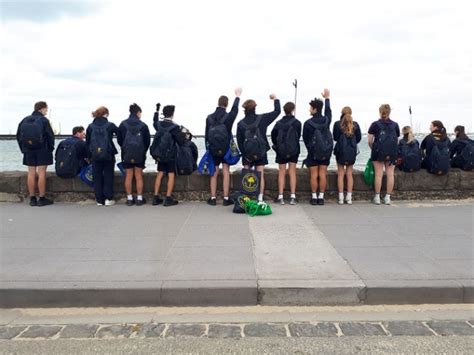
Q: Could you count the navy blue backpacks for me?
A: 15